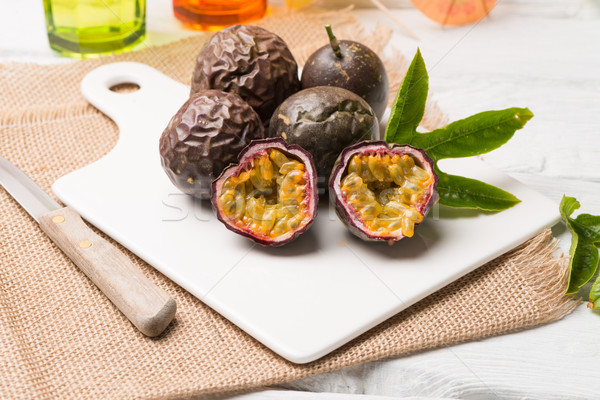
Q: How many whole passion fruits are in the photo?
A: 4